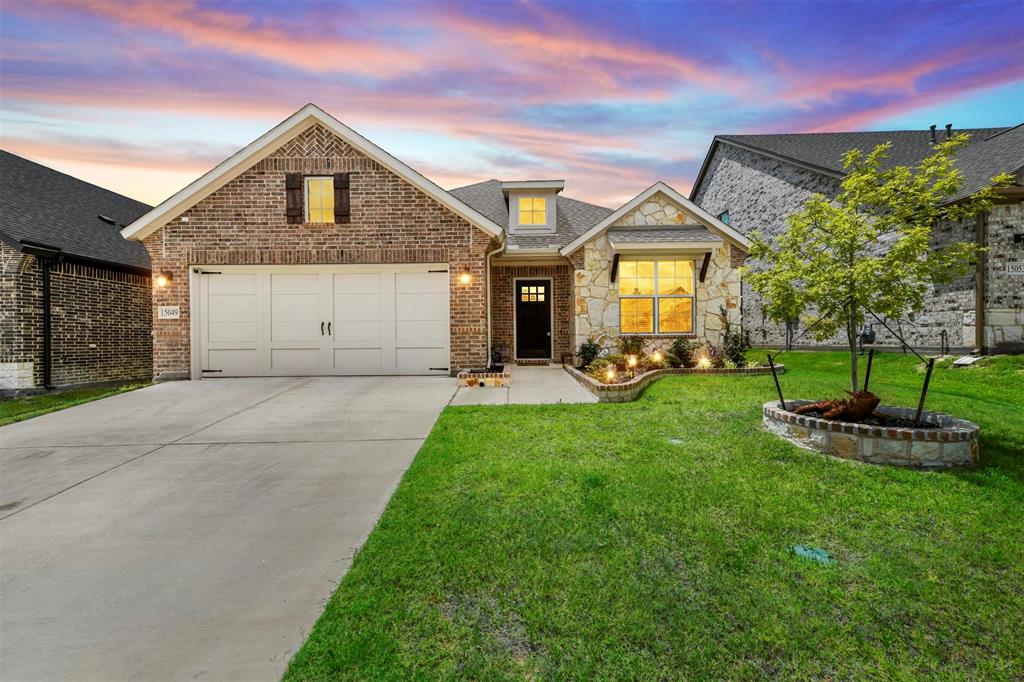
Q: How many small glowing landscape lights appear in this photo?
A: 4